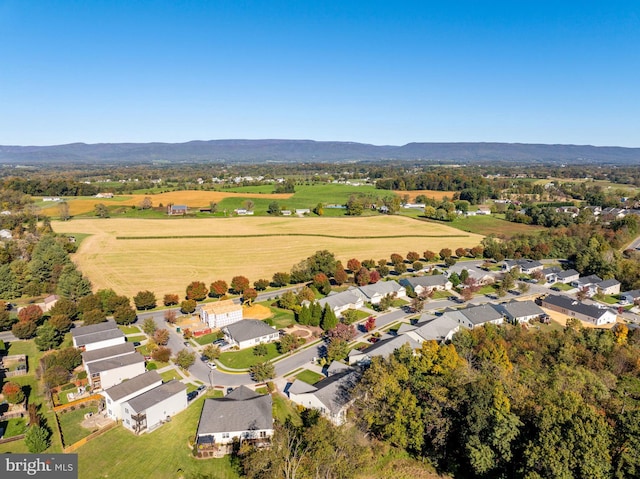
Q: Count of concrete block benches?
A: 0